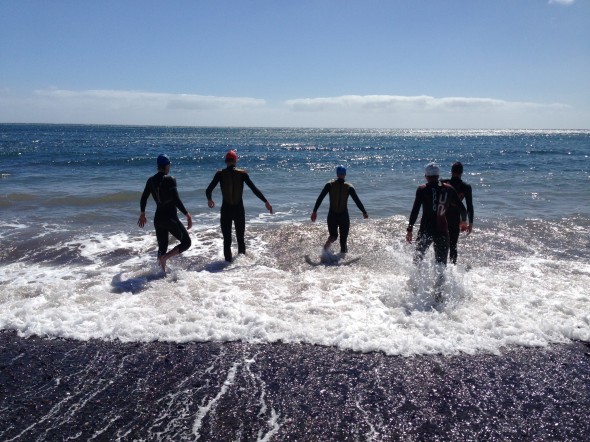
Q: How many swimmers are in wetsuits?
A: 5